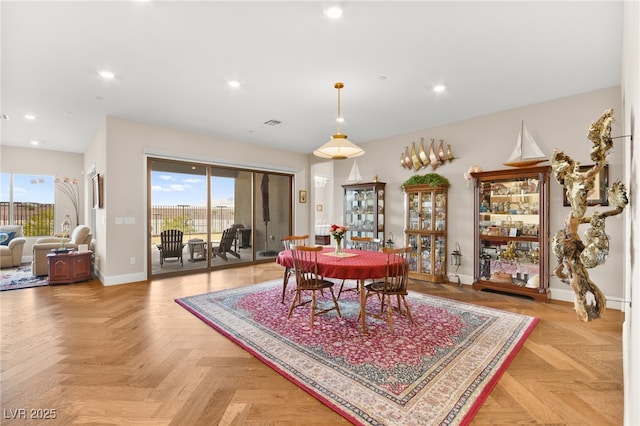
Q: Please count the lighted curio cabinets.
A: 3